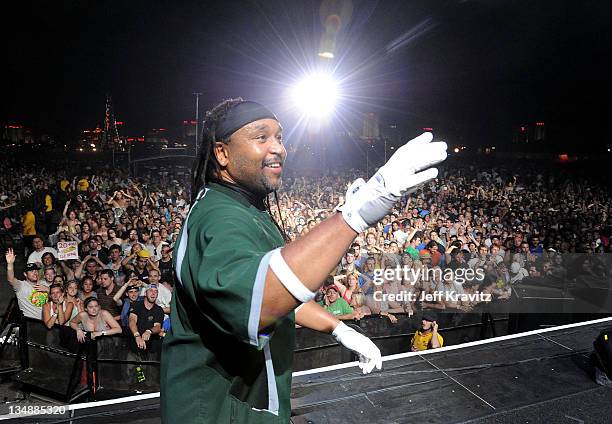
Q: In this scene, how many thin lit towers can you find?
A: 1